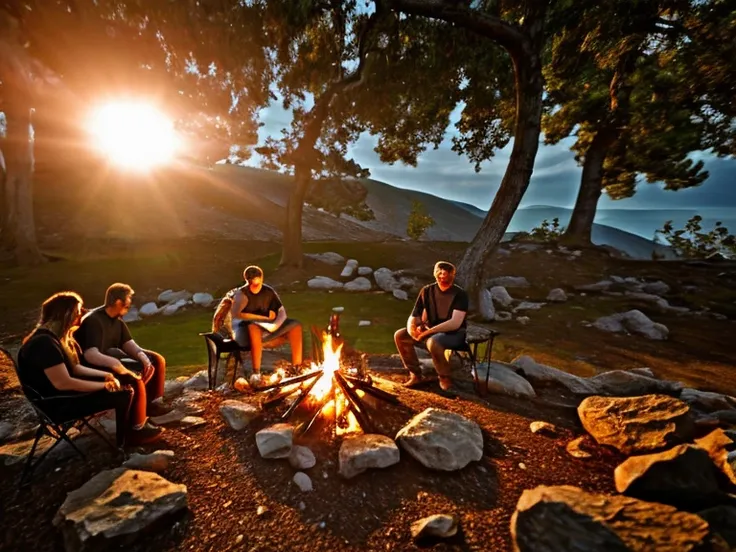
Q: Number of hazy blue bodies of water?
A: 1